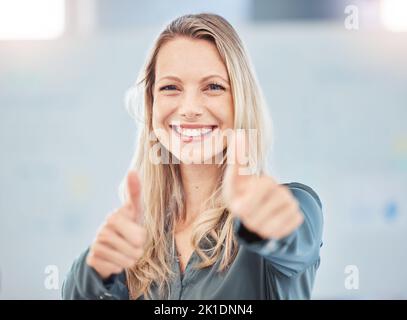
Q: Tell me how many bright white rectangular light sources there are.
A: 2